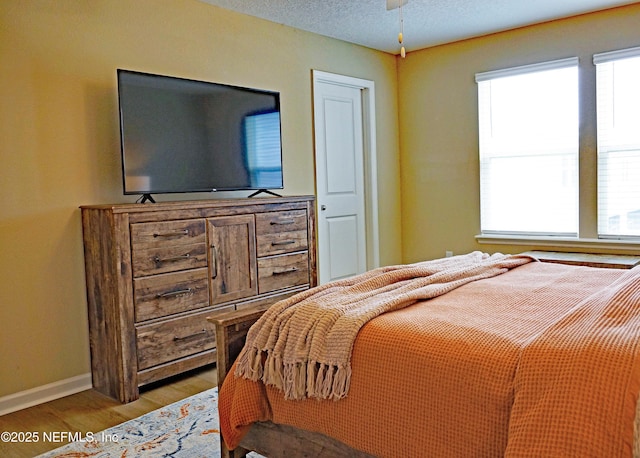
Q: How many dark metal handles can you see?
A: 8